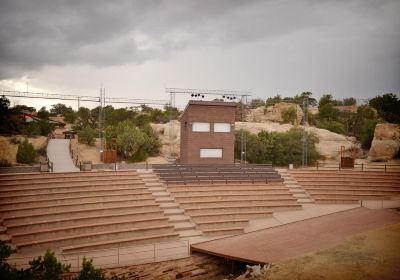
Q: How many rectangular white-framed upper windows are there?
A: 2